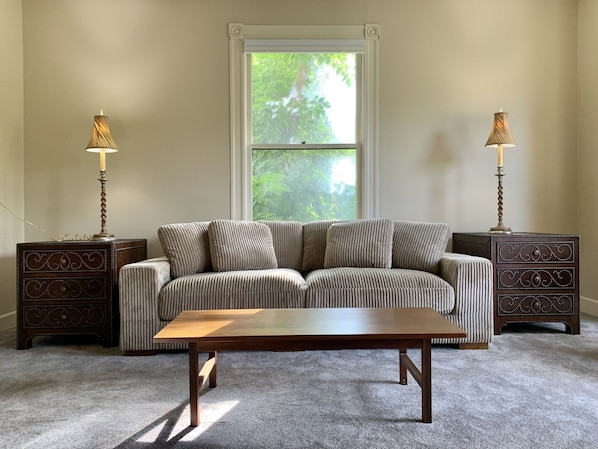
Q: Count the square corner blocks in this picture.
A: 2